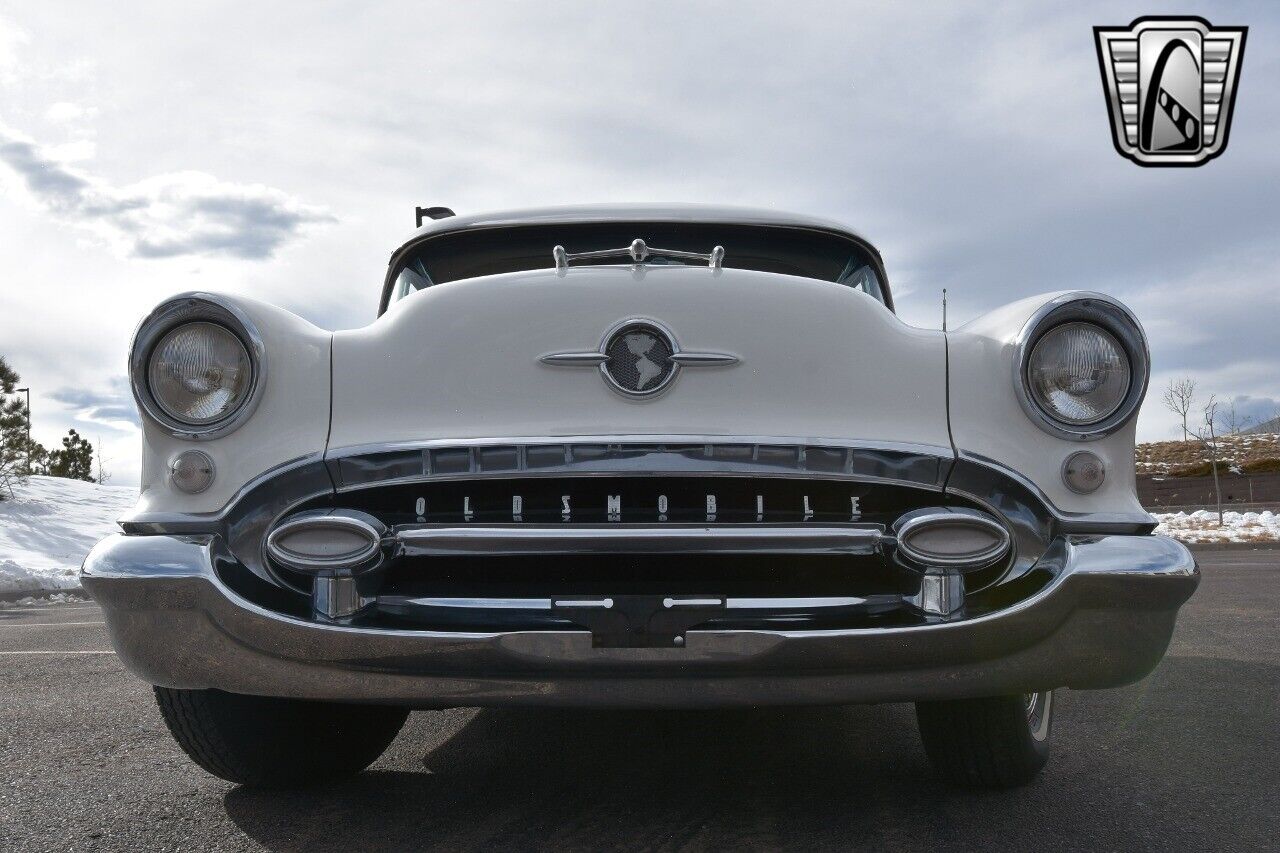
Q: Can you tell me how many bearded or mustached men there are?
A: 0